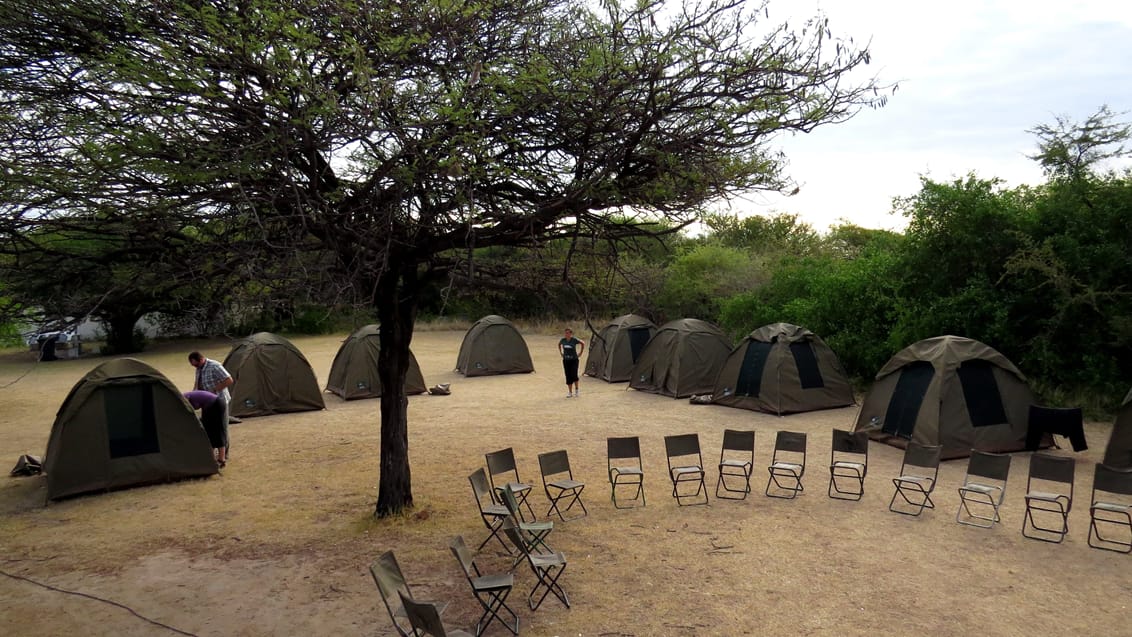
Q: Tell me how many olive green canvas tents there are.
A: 9